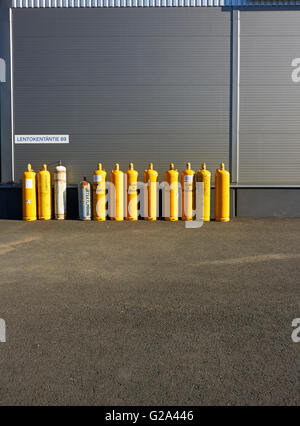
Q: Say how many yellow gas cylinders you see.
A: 10